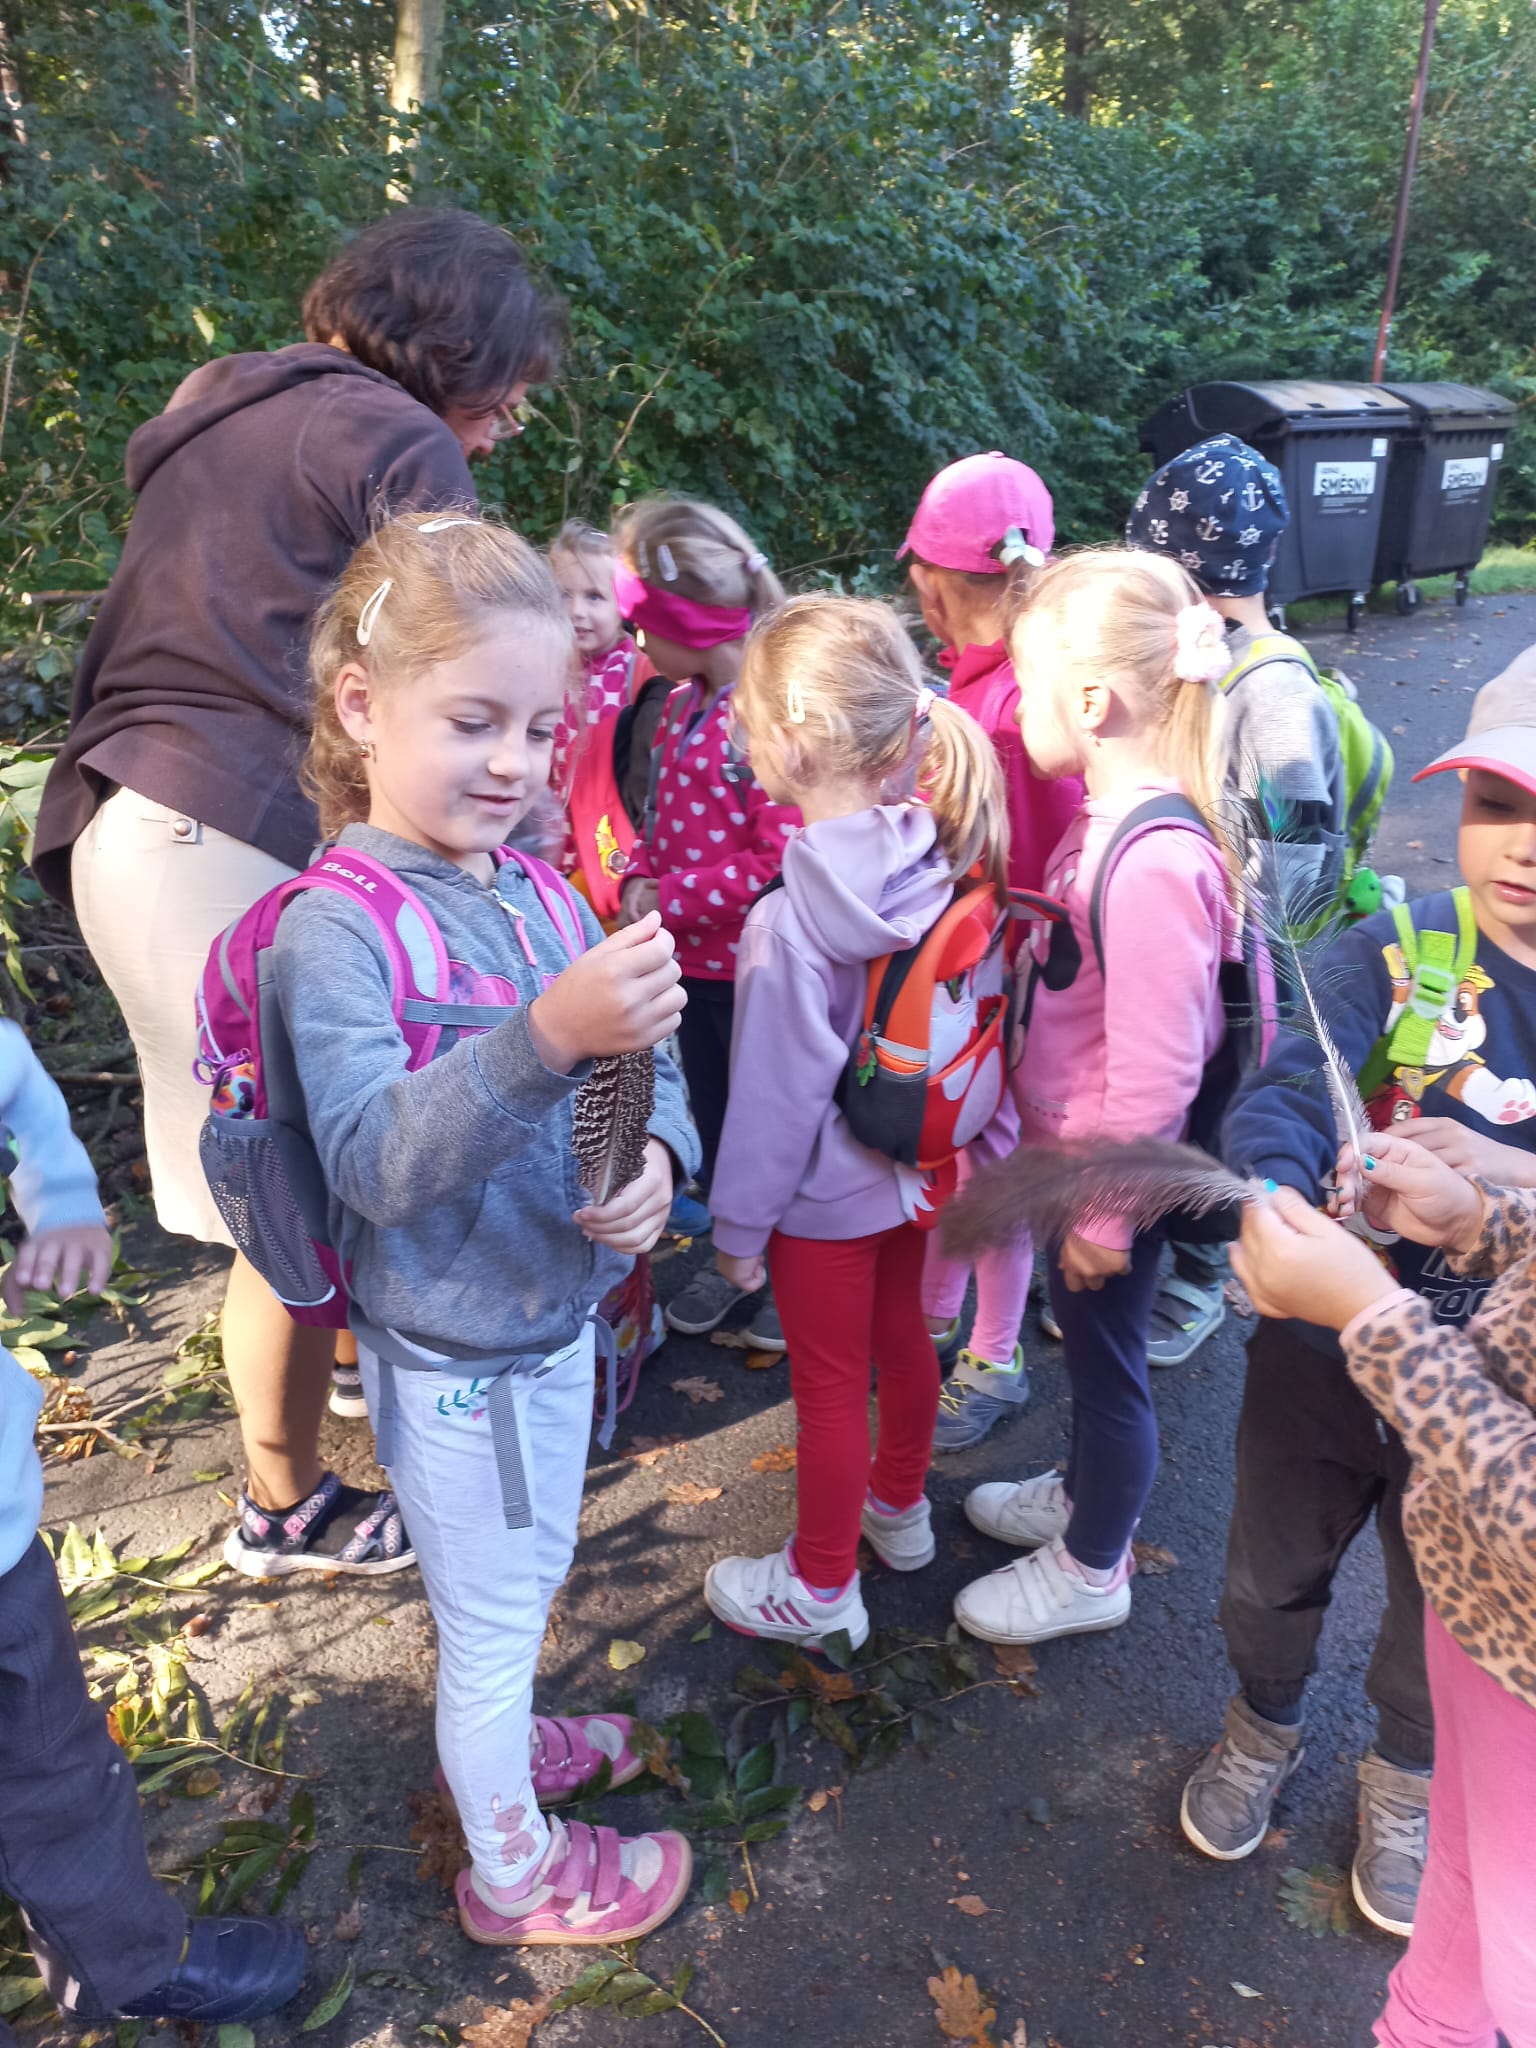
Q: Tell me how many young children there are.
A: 10